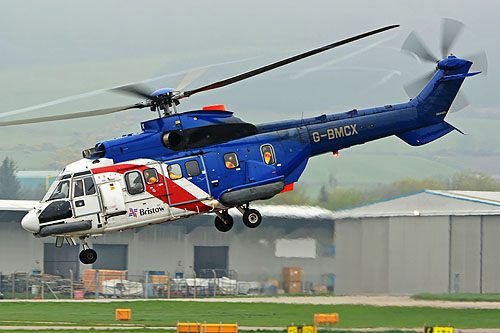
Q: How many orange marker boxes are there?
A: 4